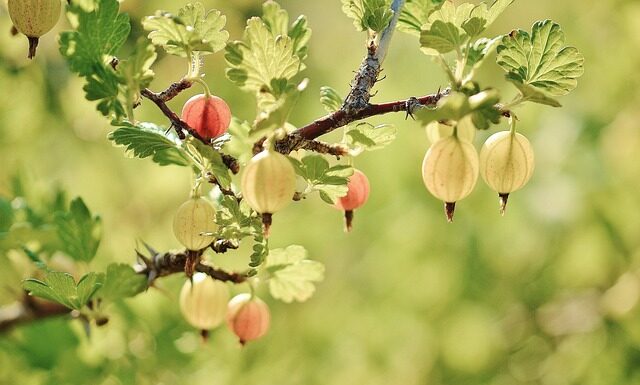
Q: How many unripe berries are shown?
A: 7